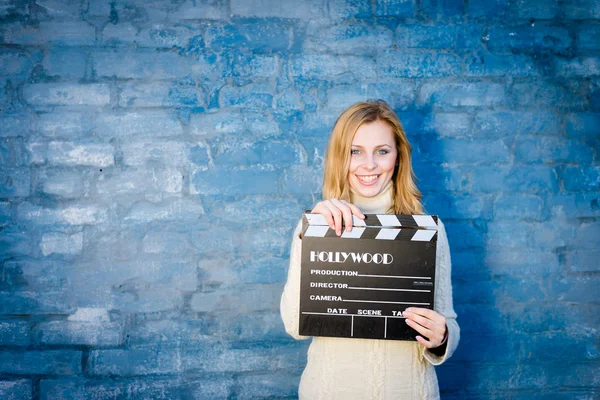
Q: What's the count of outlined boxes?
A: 3